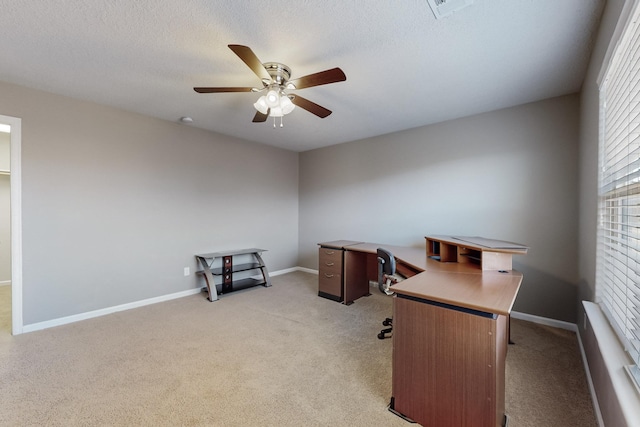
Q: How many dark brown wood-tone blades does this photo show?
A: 5